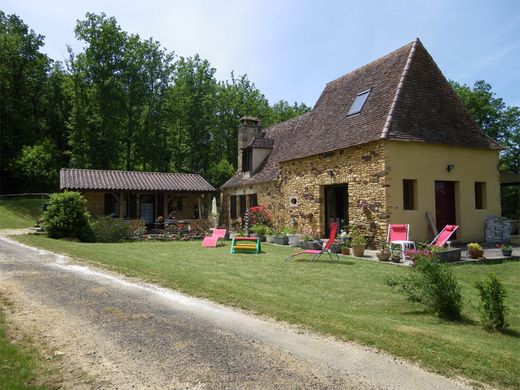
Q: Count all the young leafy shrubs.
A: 2